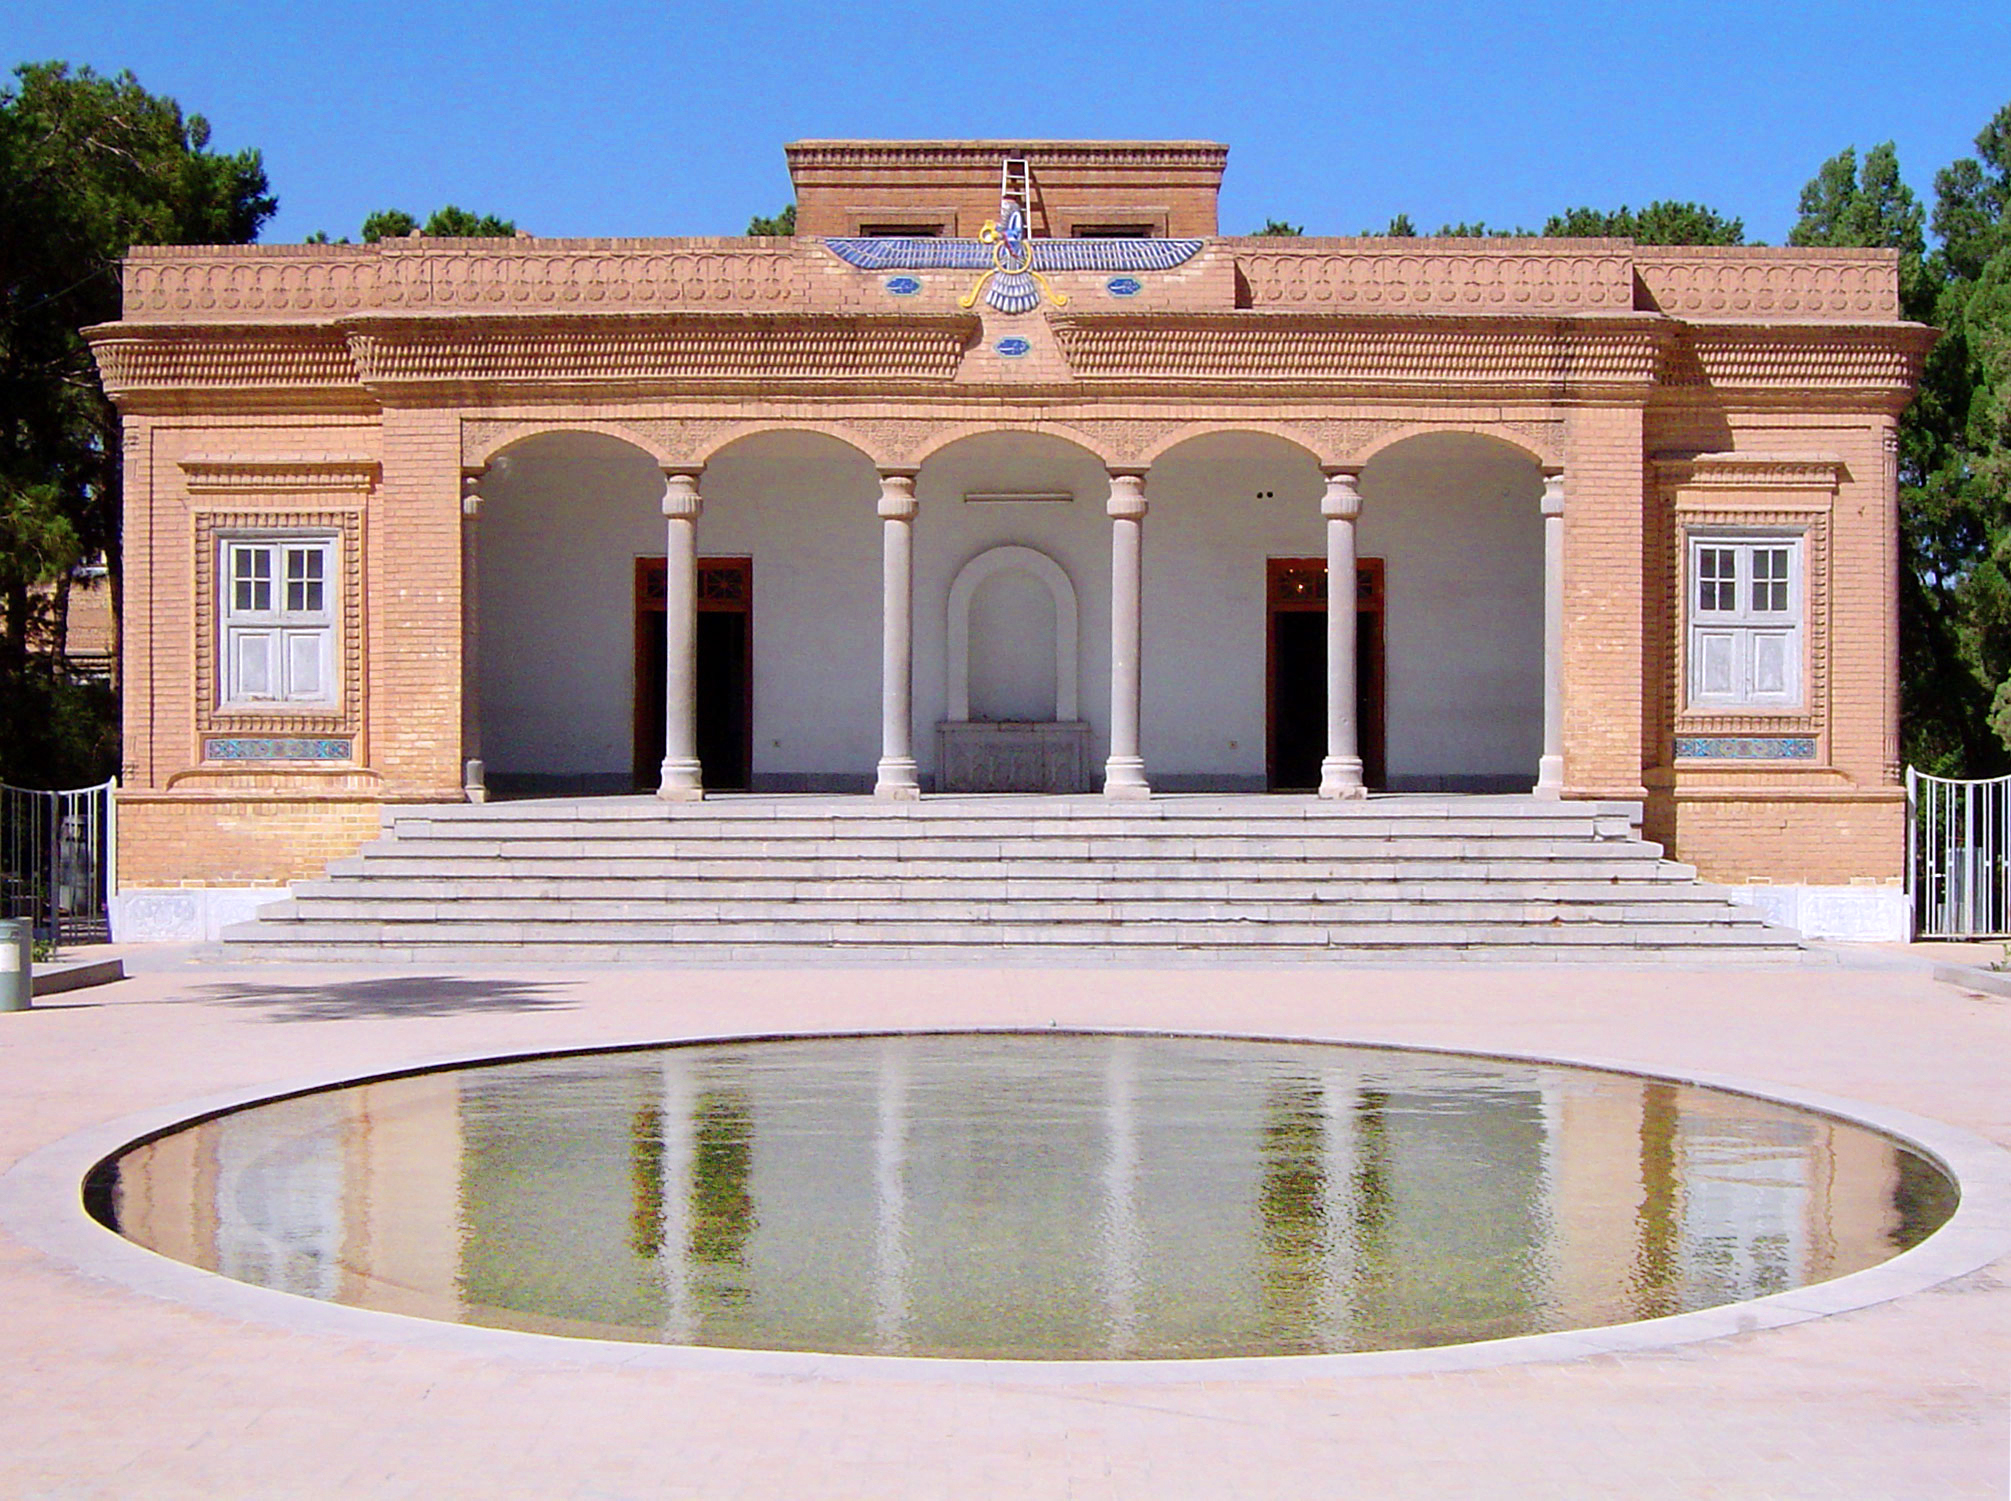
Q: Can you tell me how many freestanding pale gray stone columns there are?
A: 4